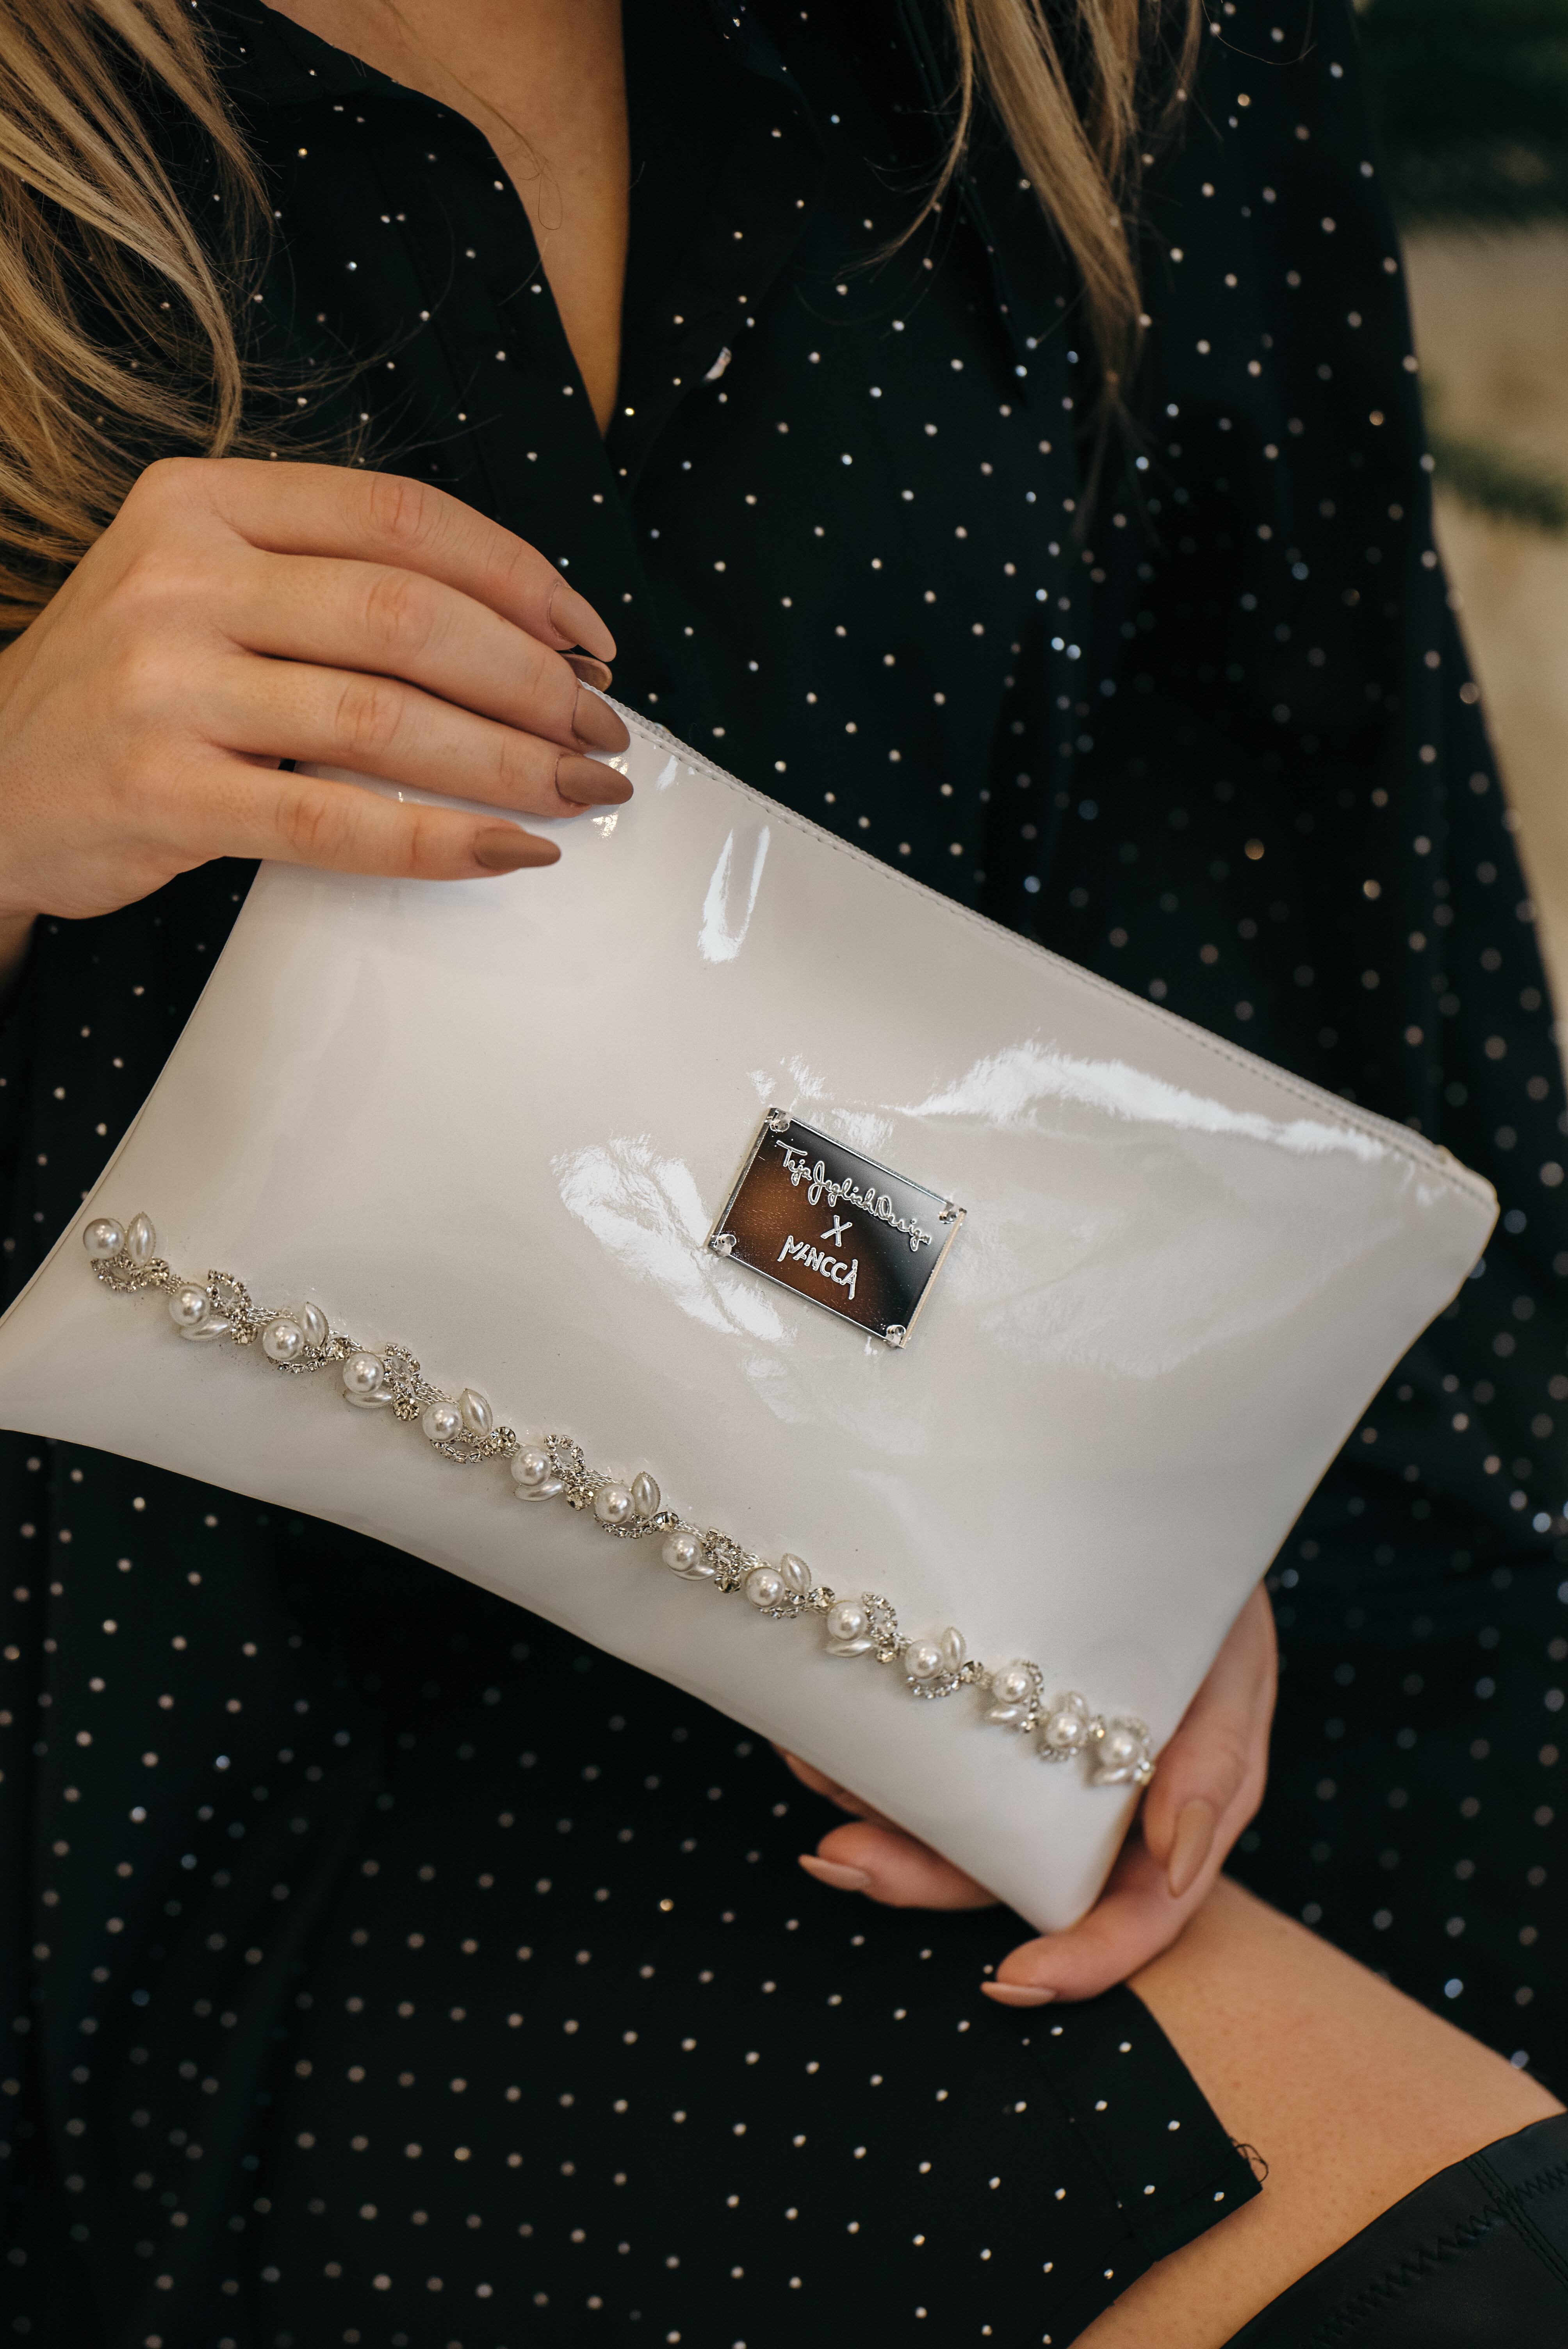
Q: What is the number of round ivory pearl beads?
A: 14